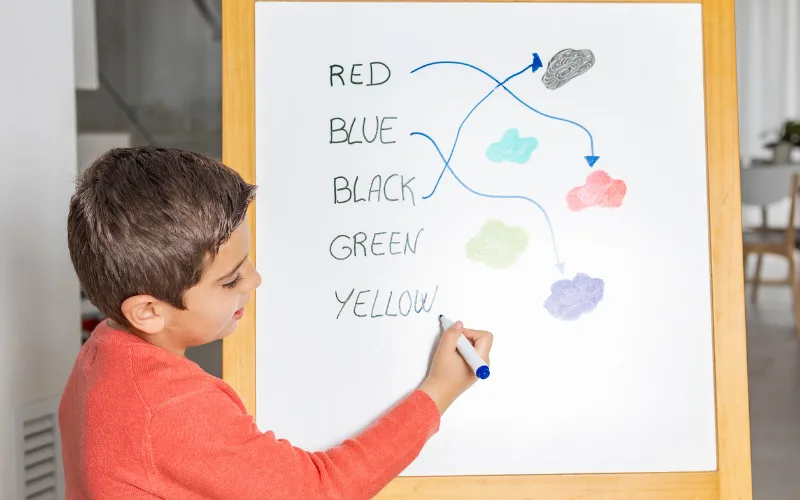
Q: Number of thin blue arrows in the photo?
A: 3